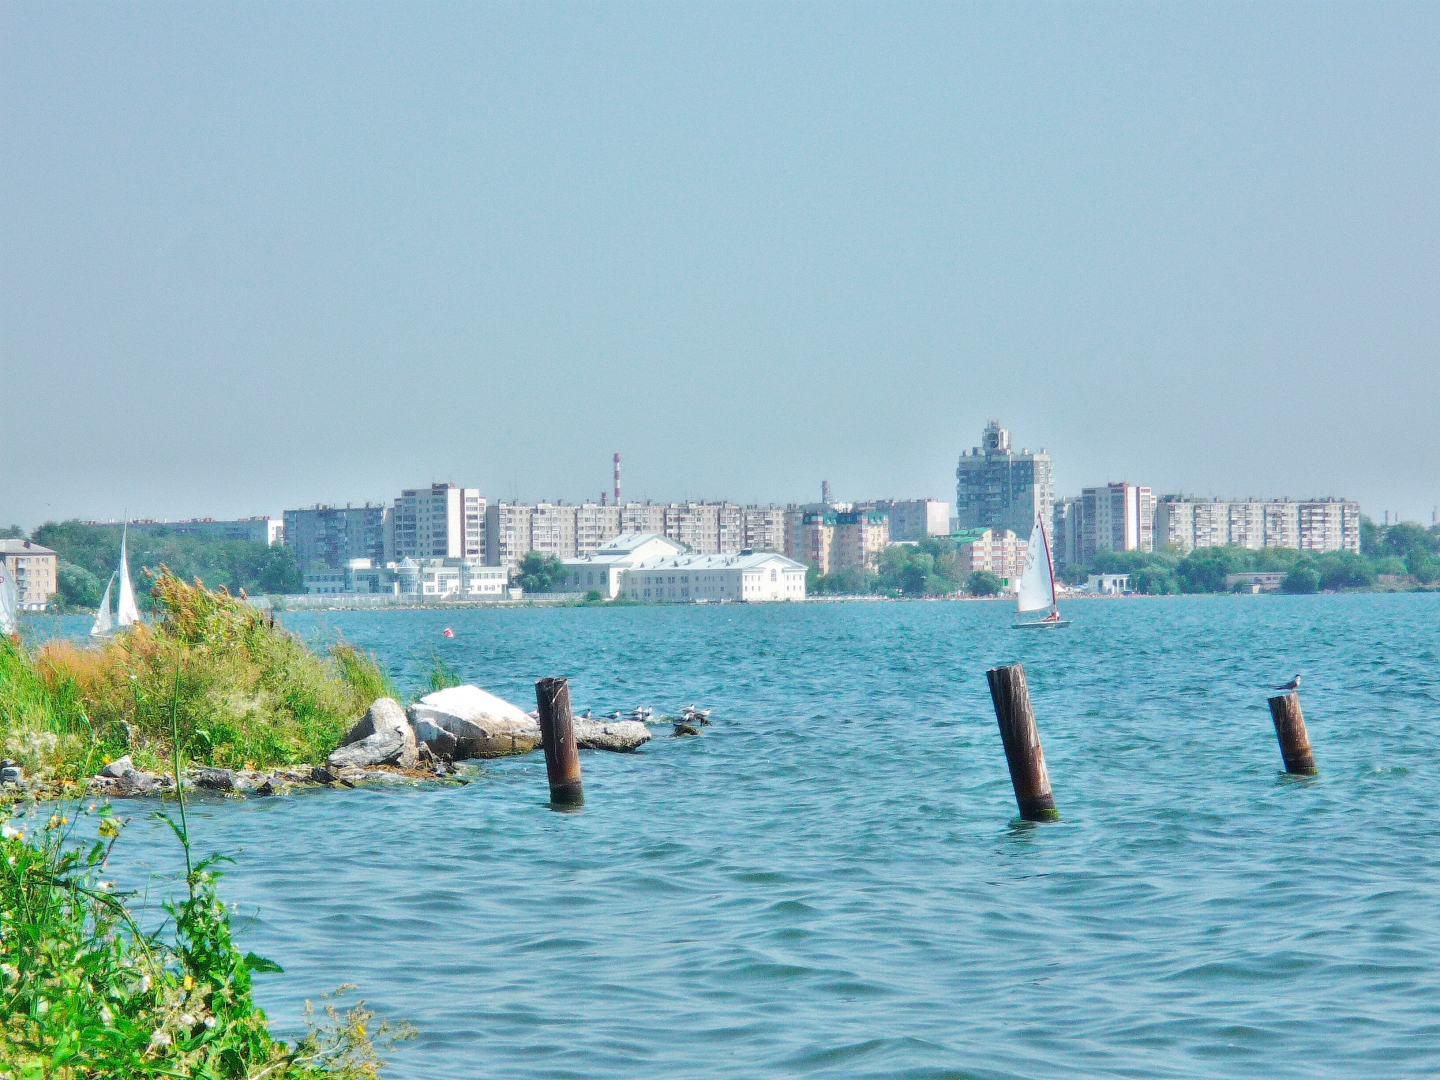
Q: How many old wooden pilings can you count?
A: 3